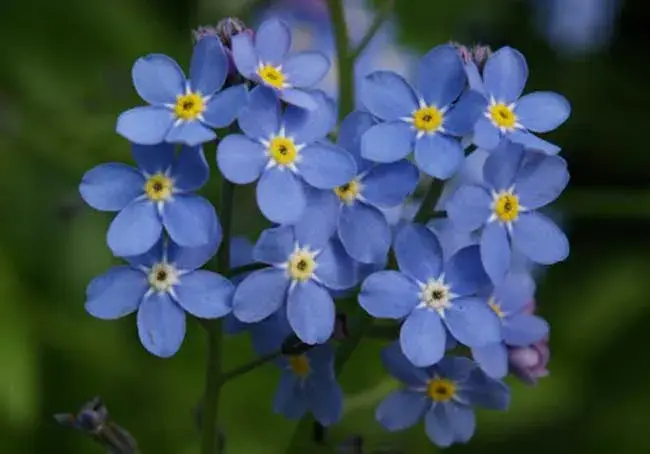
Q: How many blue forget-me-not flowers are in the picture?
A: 14